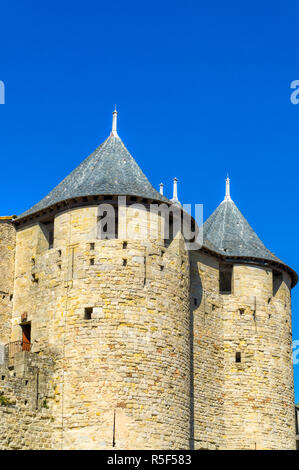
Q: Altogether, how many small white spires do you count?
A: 4